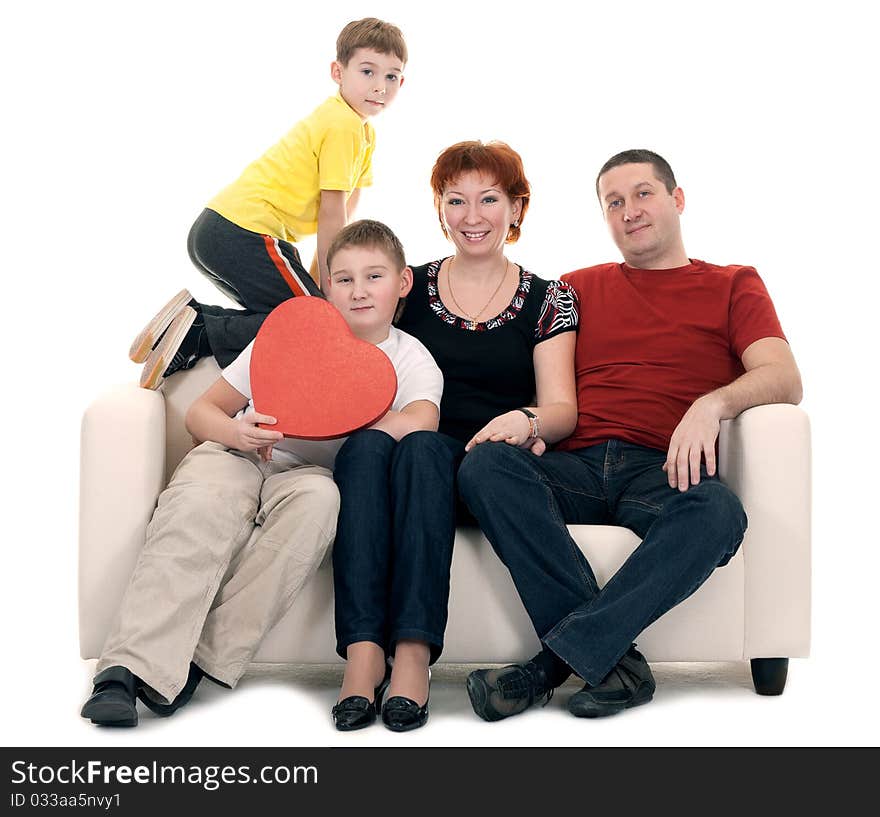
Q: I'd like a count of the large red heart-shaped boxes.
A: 1